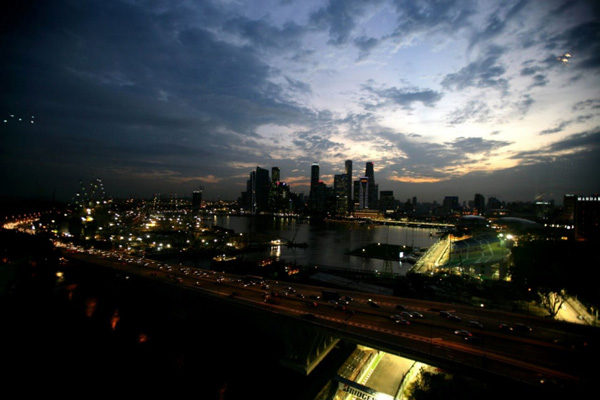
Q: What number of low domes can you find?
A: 2